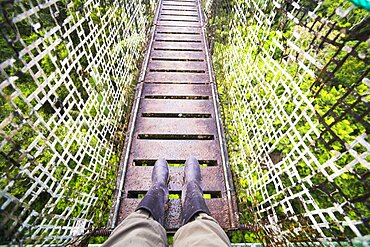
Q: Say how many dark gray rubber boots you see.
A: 2